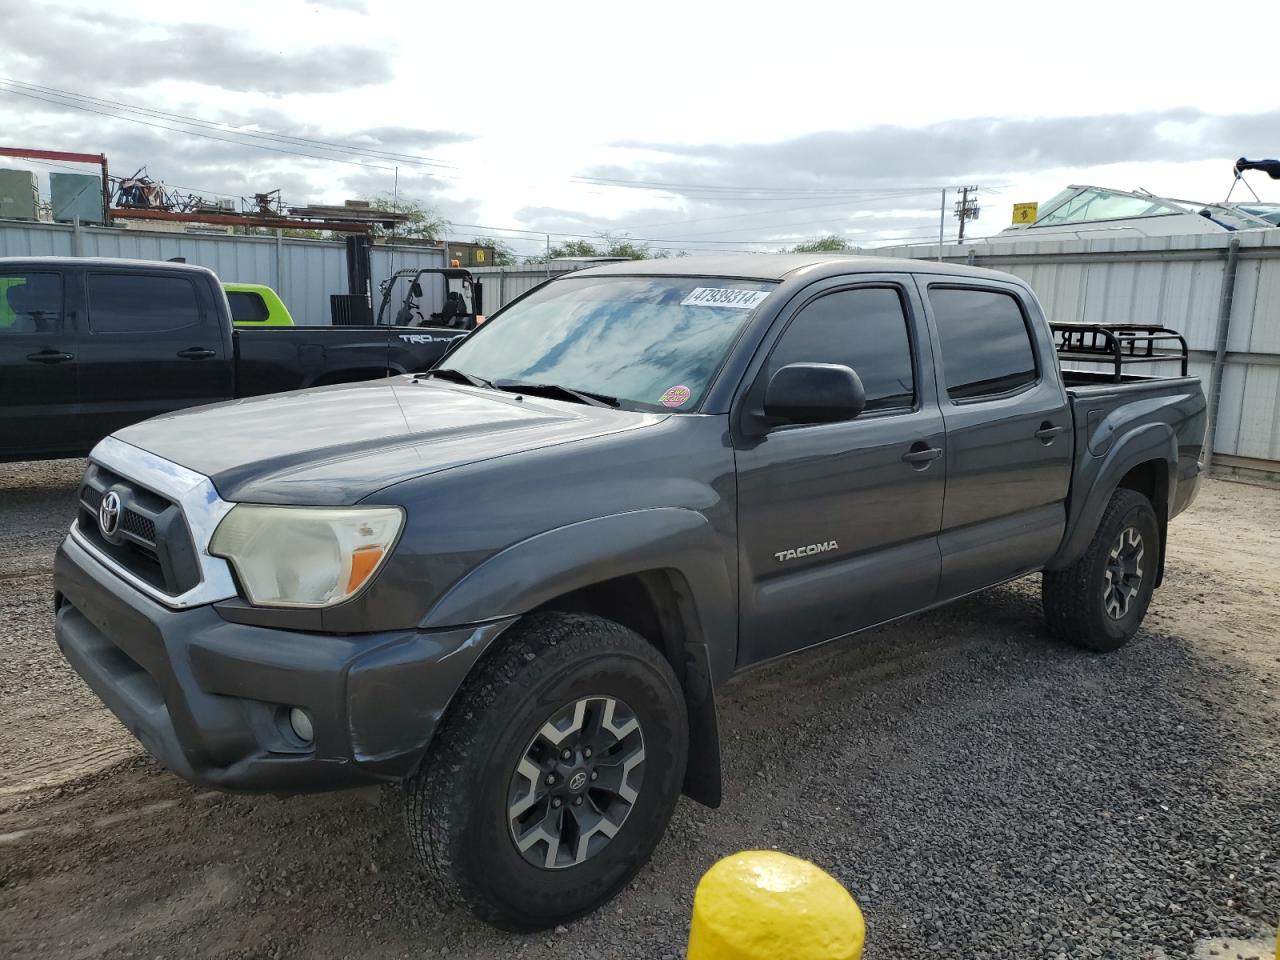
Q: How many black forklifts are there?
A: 1